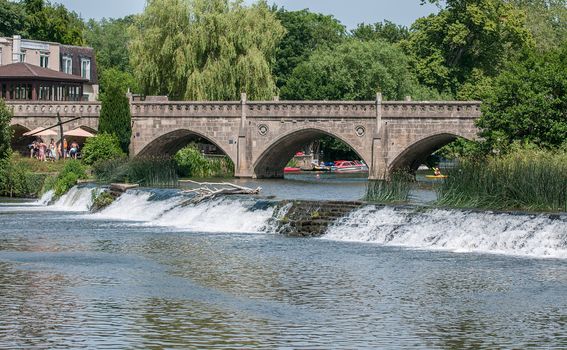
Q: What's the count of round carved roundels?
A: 2